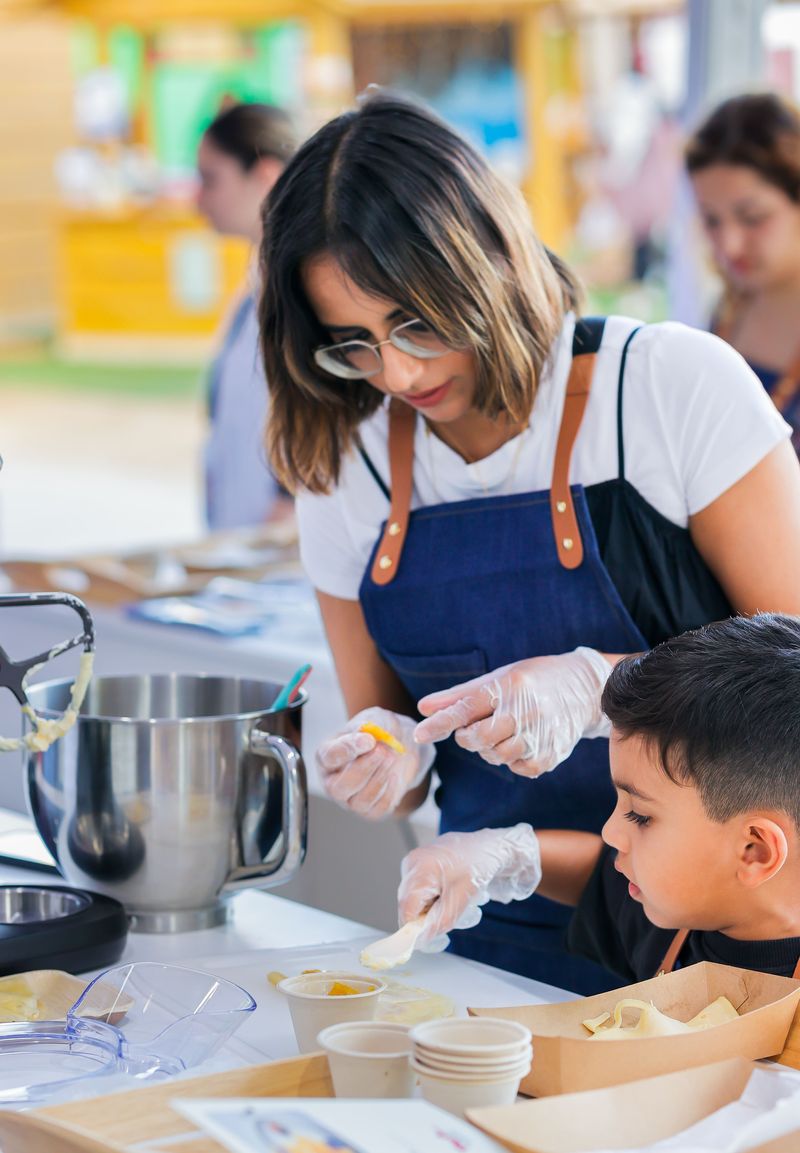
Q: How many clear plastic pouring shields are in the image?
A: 1